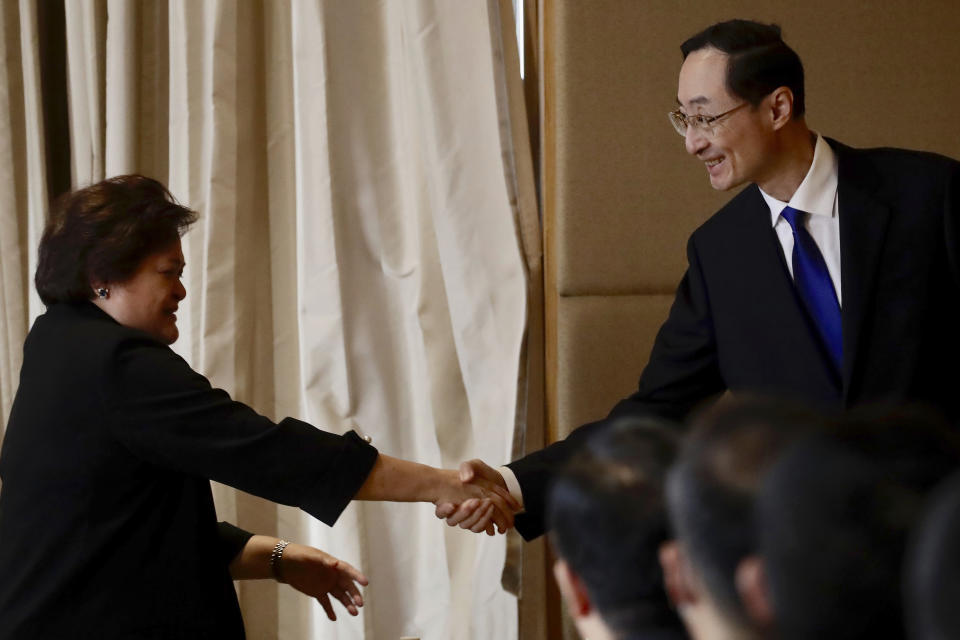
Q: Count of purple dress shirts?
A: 0